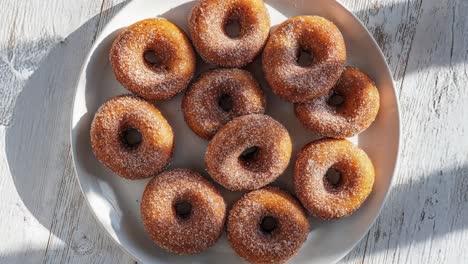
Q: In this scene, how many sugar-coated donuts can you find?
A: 10